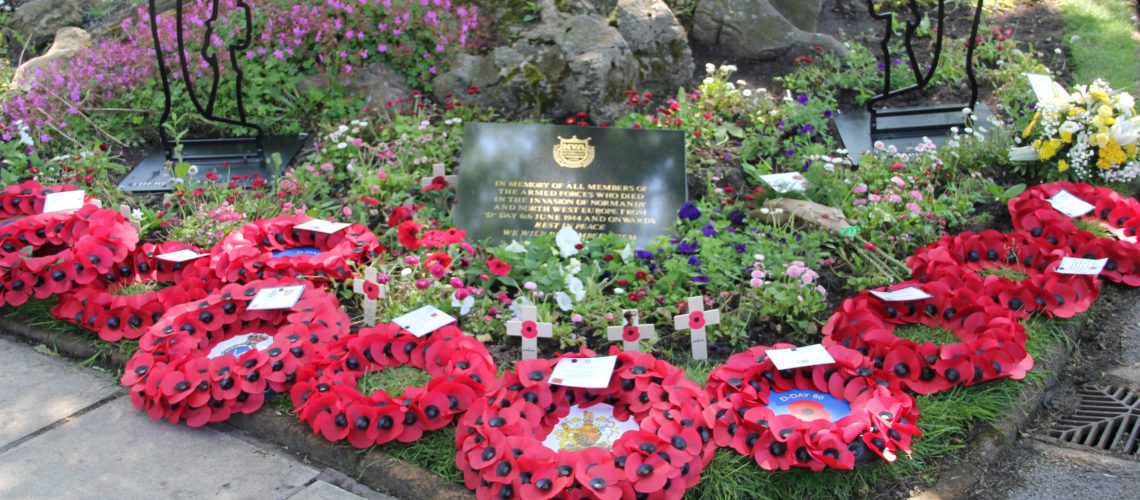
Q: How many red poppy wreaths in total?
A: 11